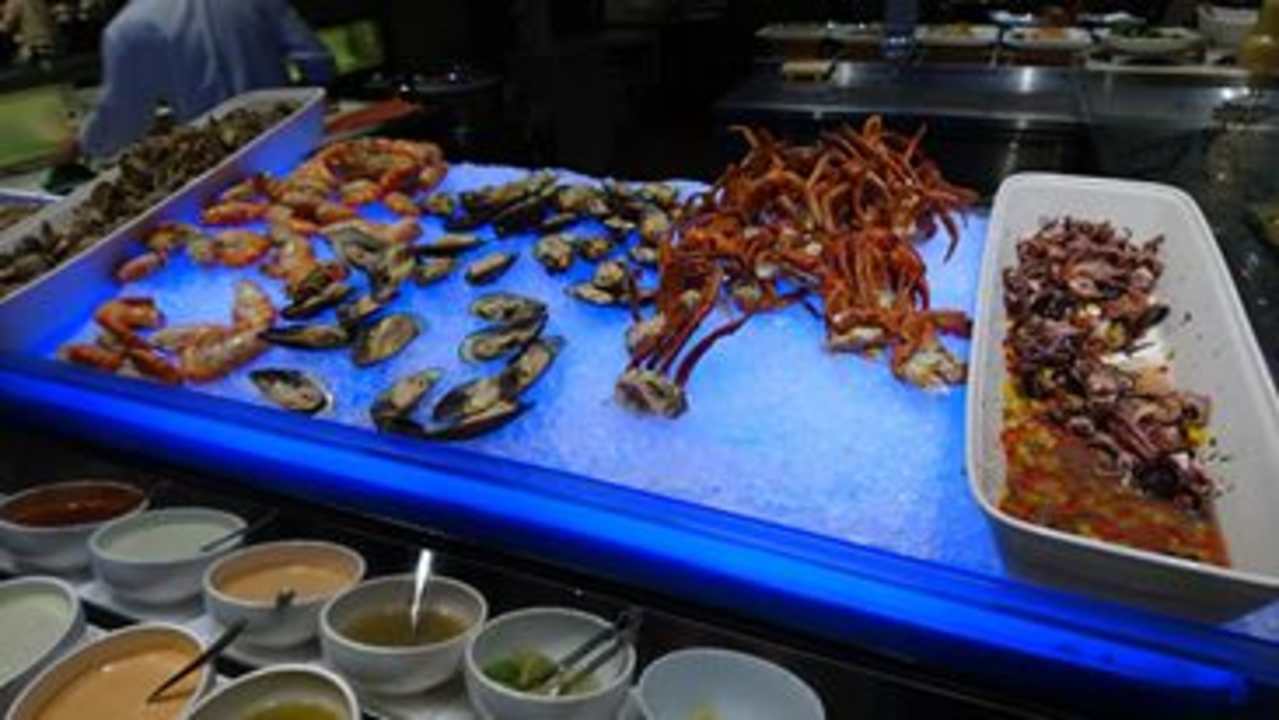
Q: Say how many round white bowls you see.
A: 9